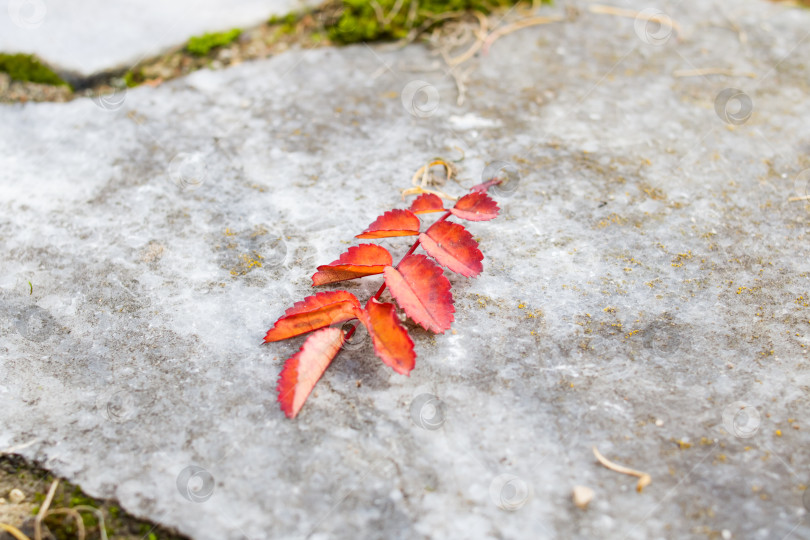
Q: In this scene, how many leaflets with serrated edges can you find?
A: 9